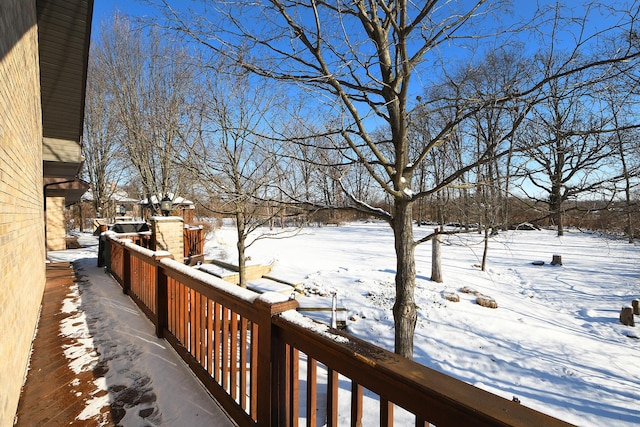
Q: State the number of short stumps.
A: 3